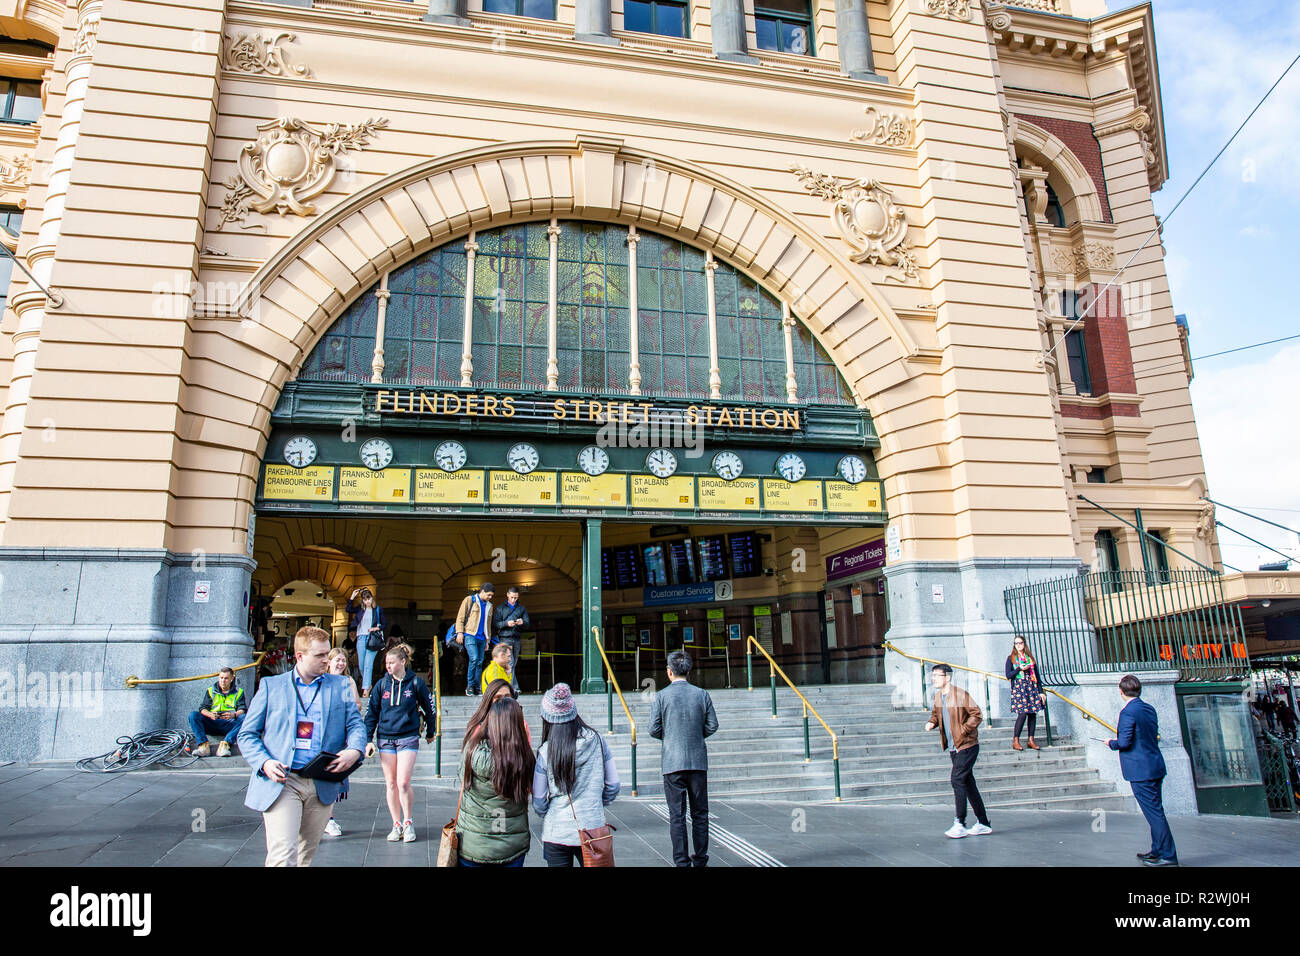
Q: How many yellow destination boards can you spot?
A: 9